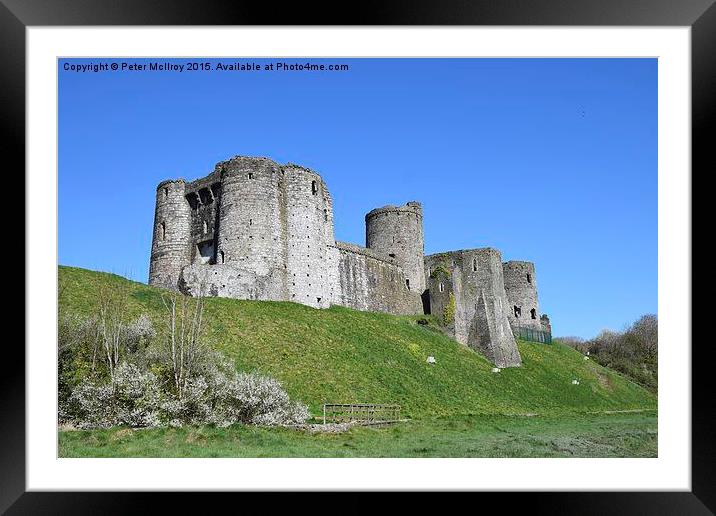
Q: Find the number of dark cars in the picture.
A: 0